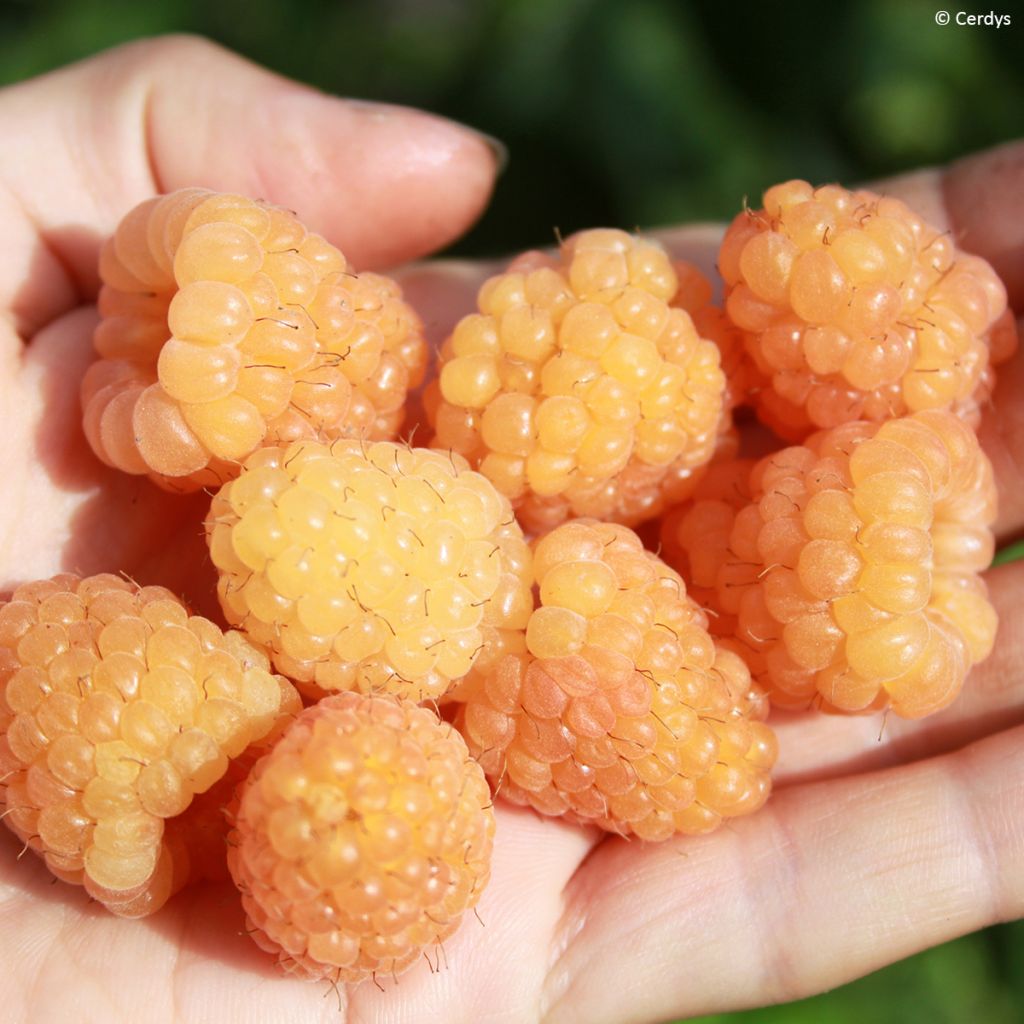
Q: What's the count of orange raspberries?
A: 8